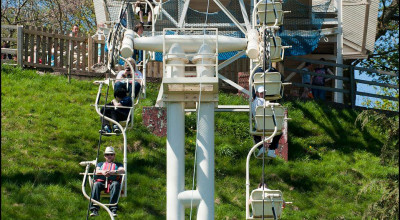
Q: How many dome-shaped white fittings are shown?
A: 2